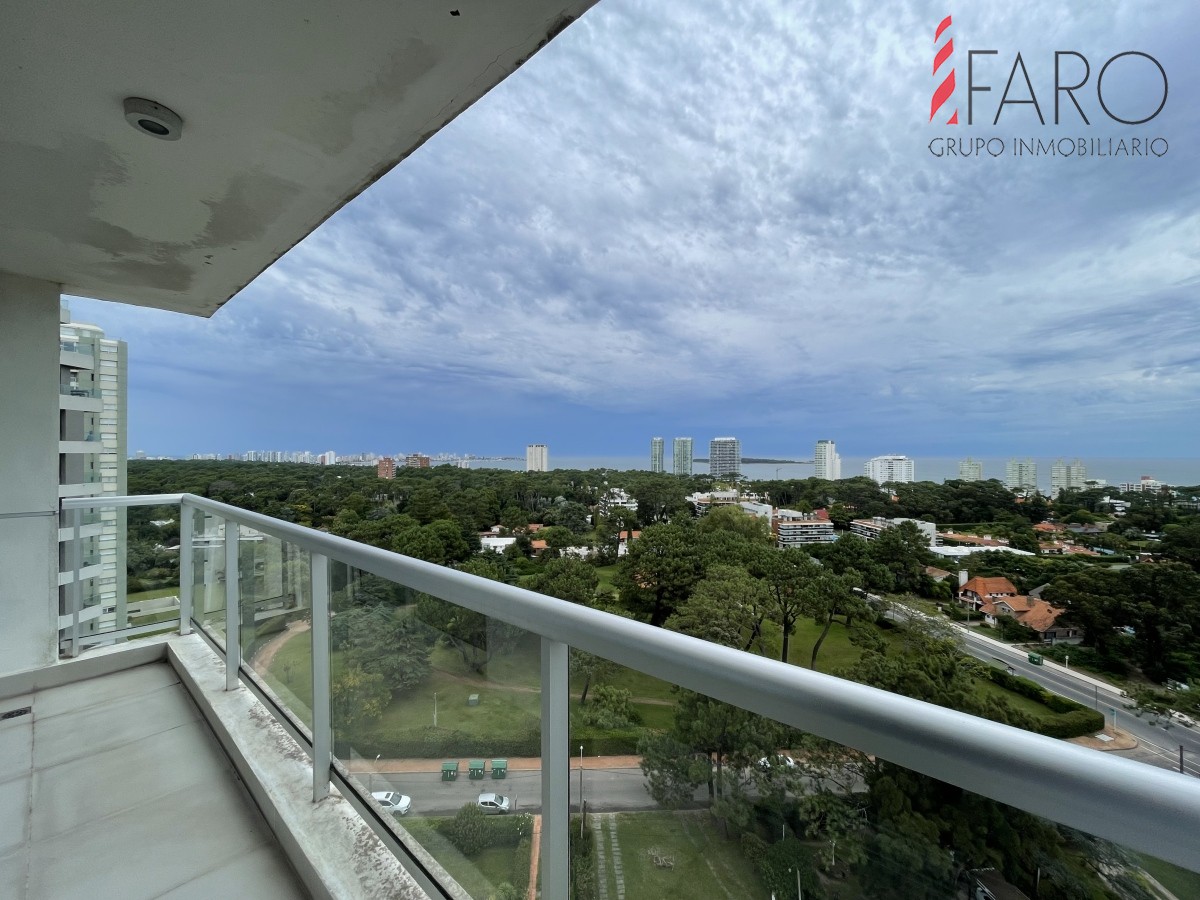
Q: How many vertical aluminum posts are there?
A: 5